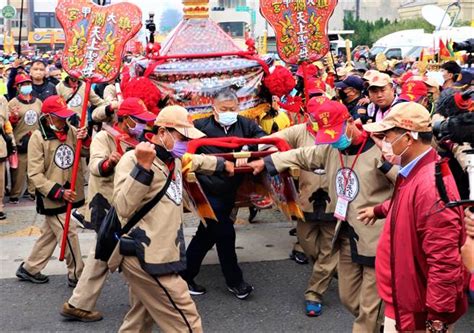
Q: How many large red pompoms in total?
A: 2